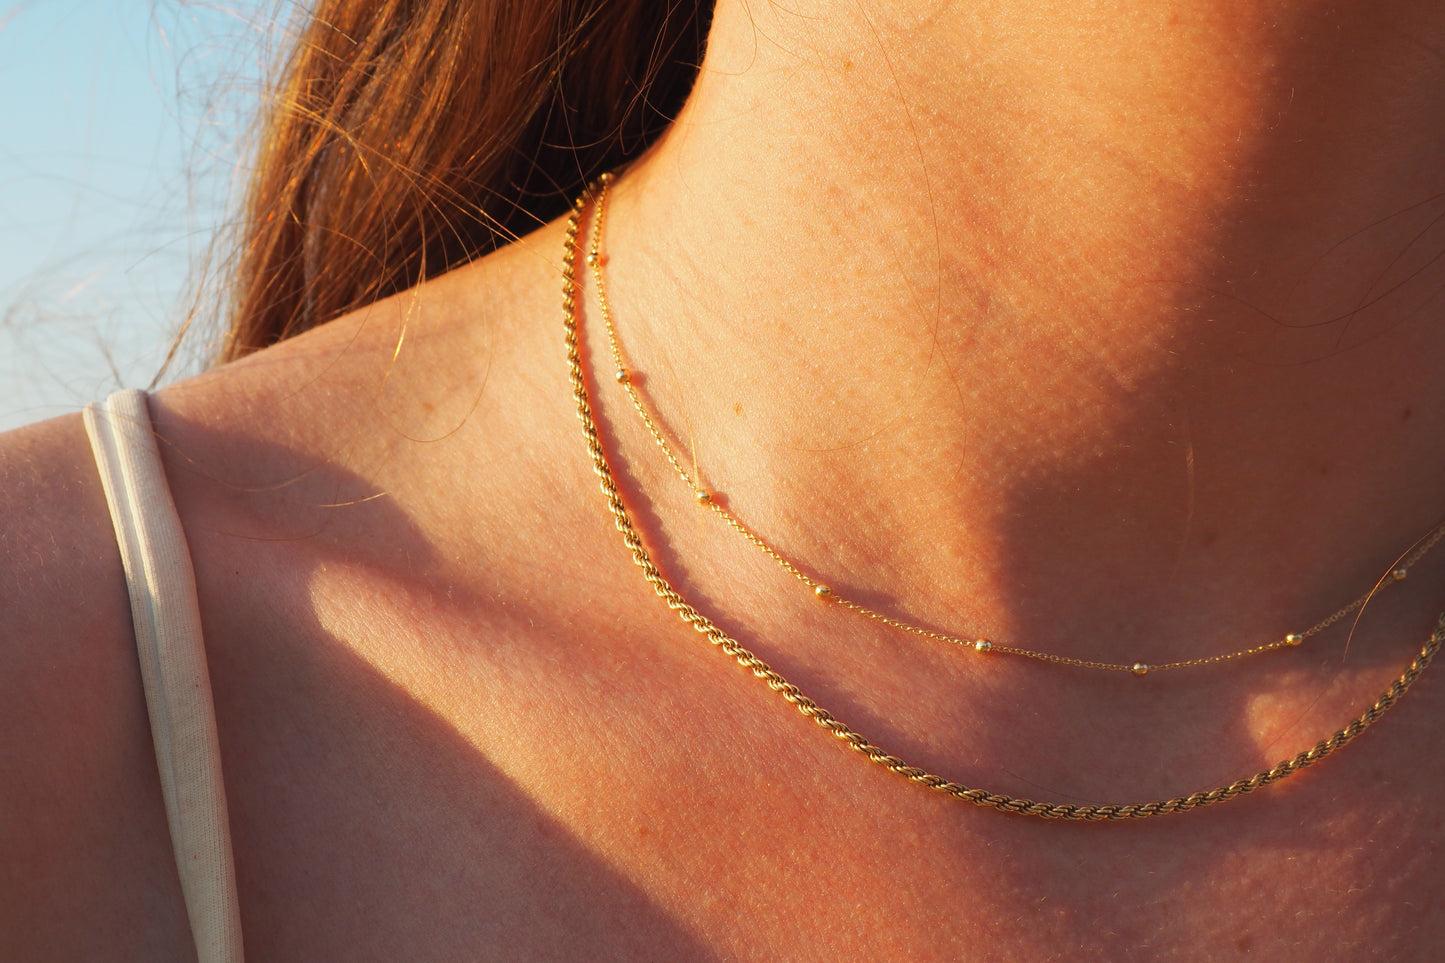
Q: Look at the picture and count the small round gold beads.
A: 9